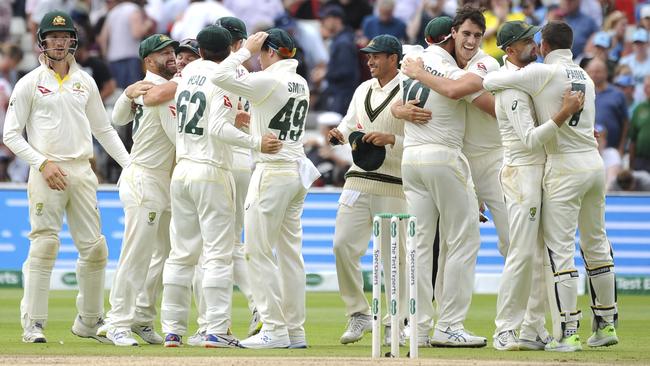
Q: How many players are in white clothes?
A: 11